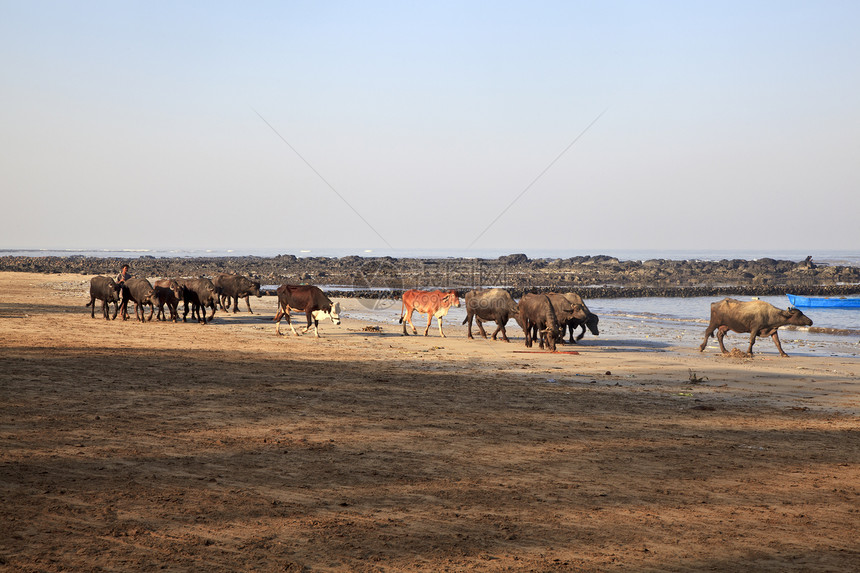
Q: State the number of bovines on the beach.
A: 12